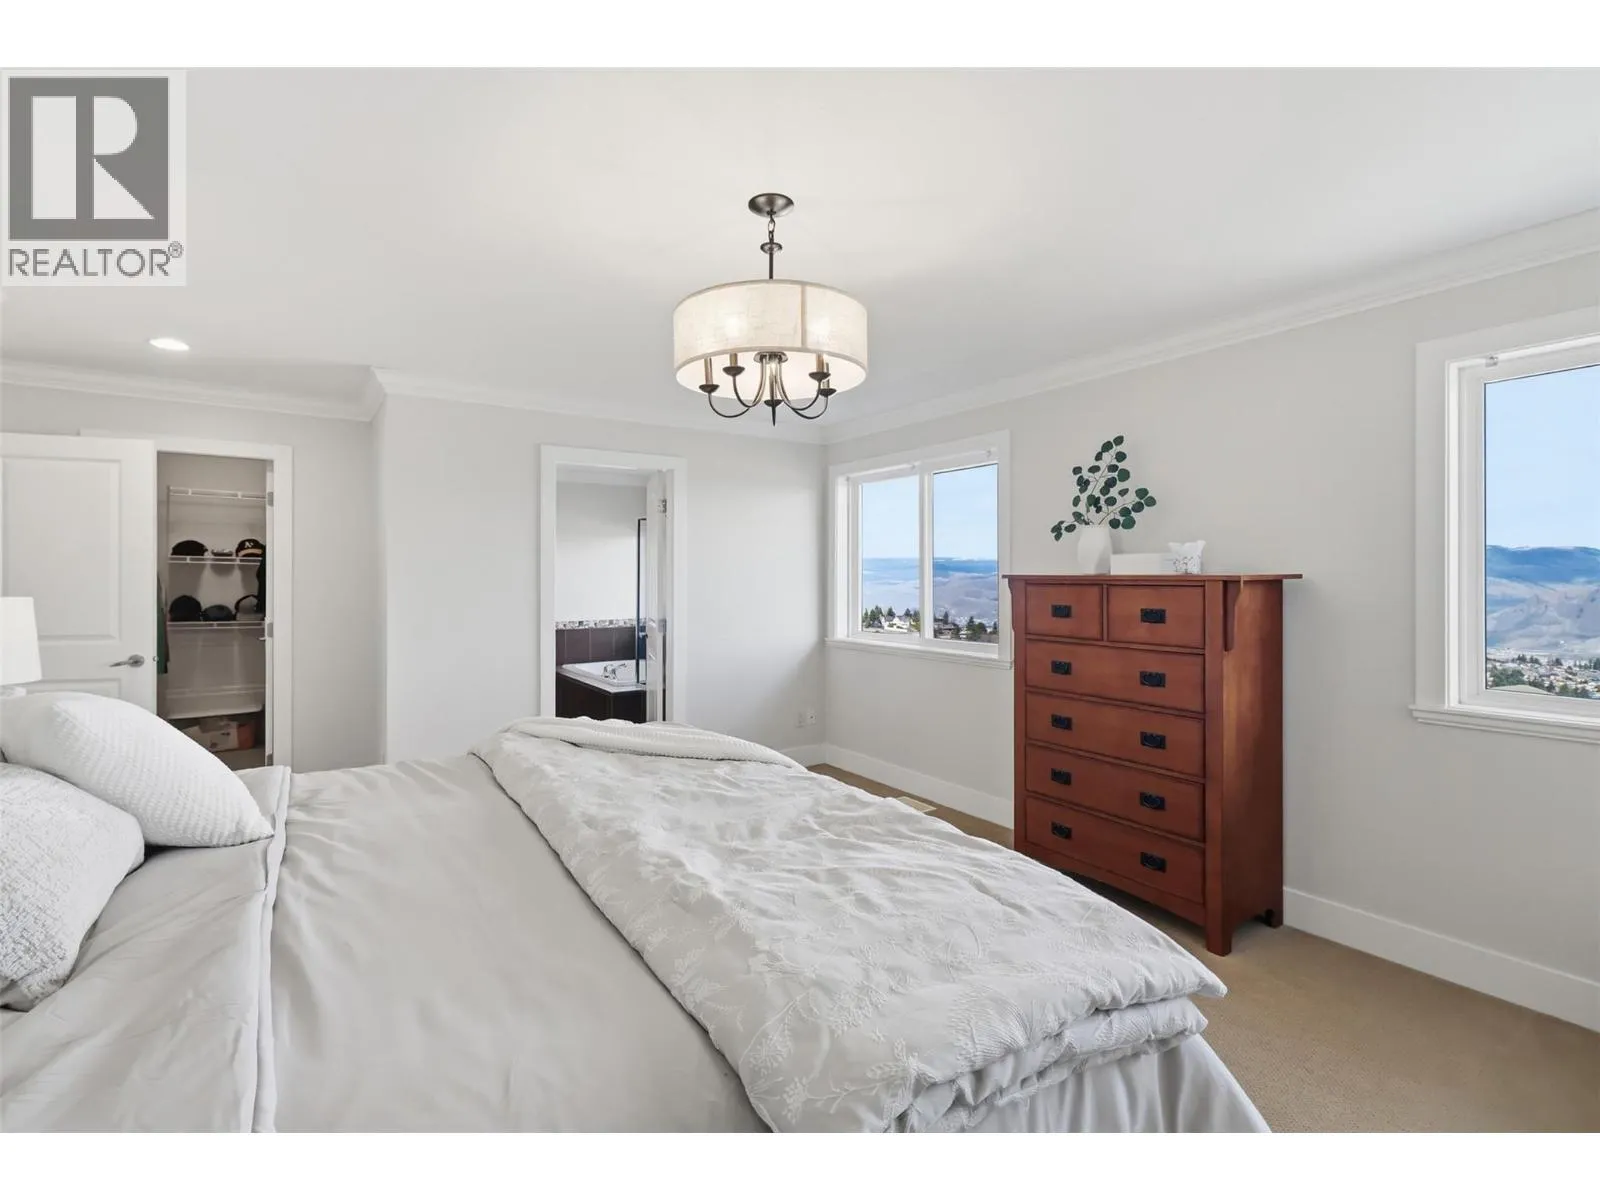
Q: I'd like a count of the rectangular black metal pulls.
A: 10